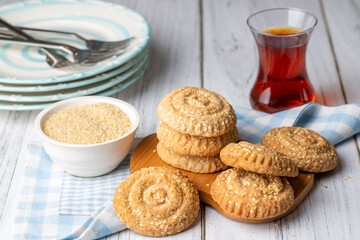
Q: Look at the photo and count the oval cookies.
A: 7